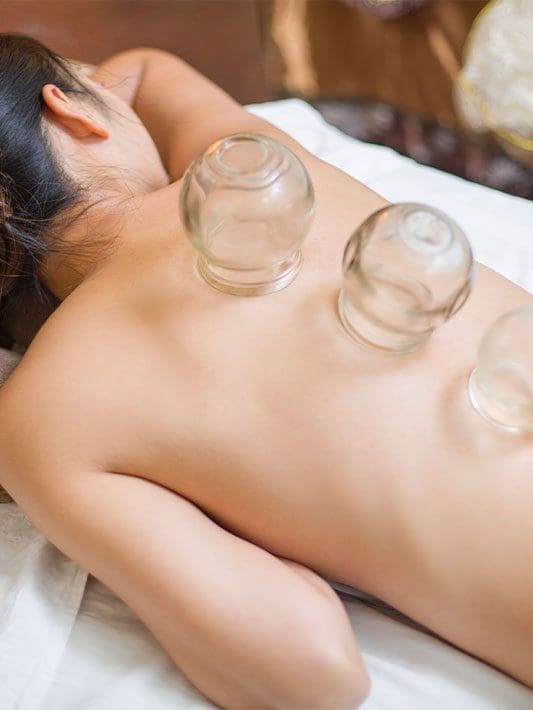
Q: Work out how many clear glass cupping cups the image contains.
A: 3